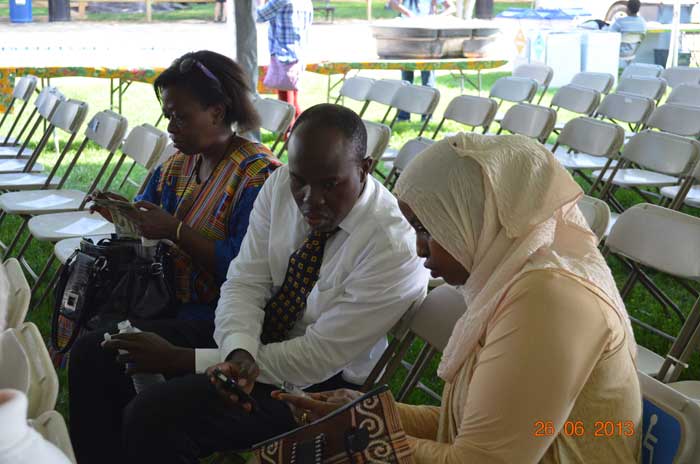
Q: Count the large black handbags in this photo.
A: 1